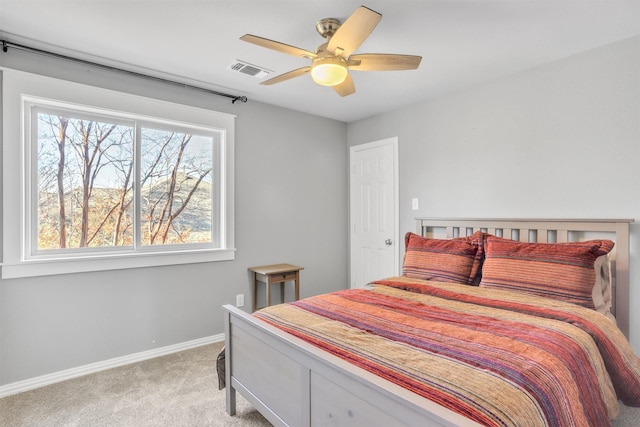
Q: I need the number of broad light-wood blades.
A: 5